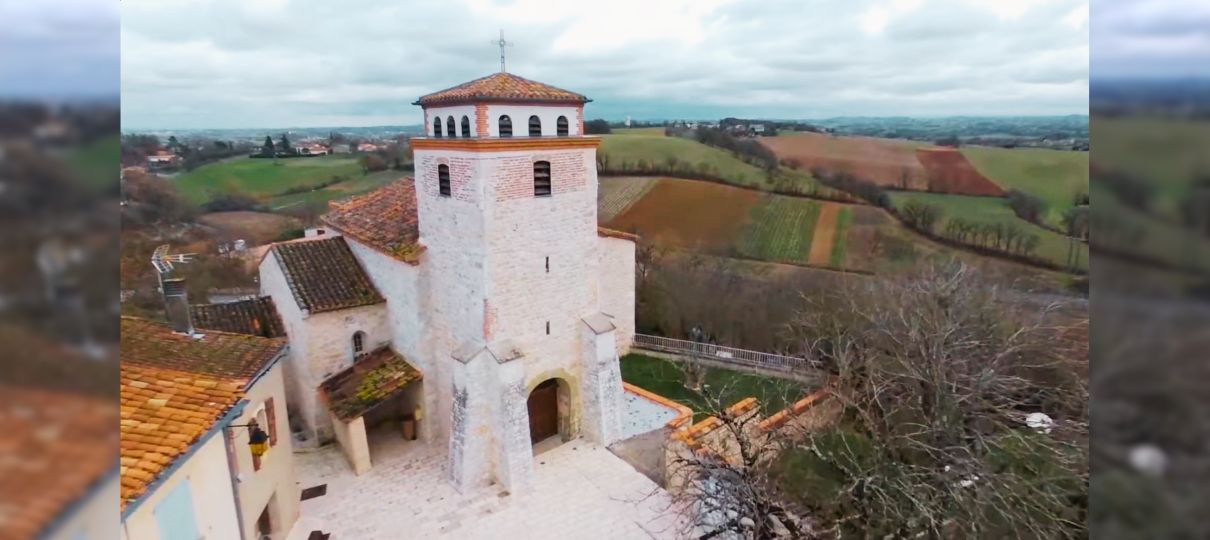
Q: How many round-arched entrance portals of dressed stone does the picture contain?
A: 1